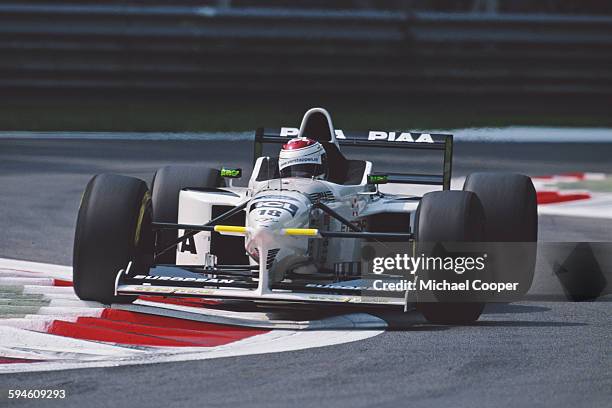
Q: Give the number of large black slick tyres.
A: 4